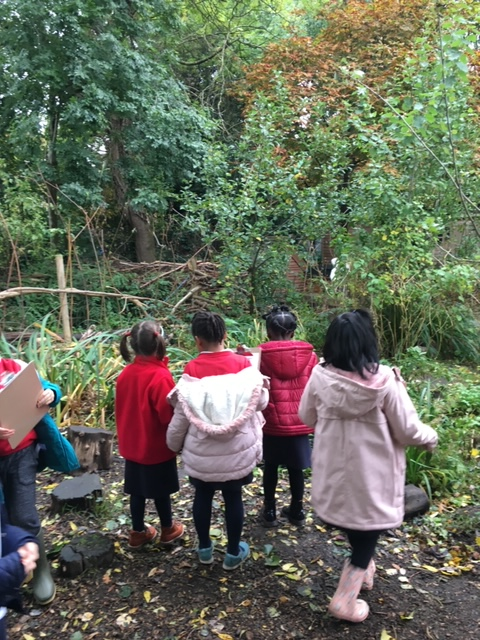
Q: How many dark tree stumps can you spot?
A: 3